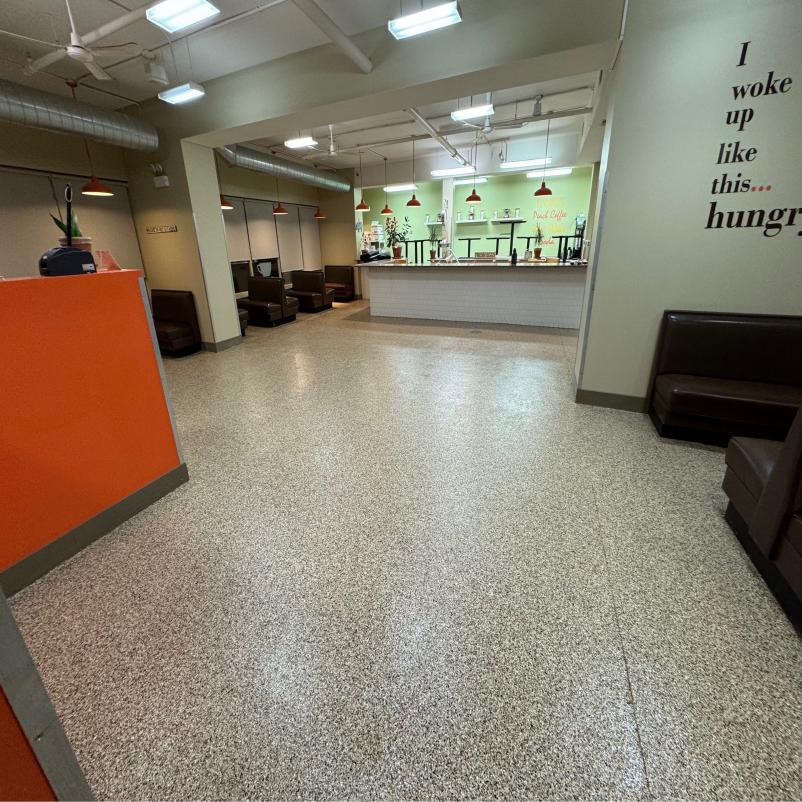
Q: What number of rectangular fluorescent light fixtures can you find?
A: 10